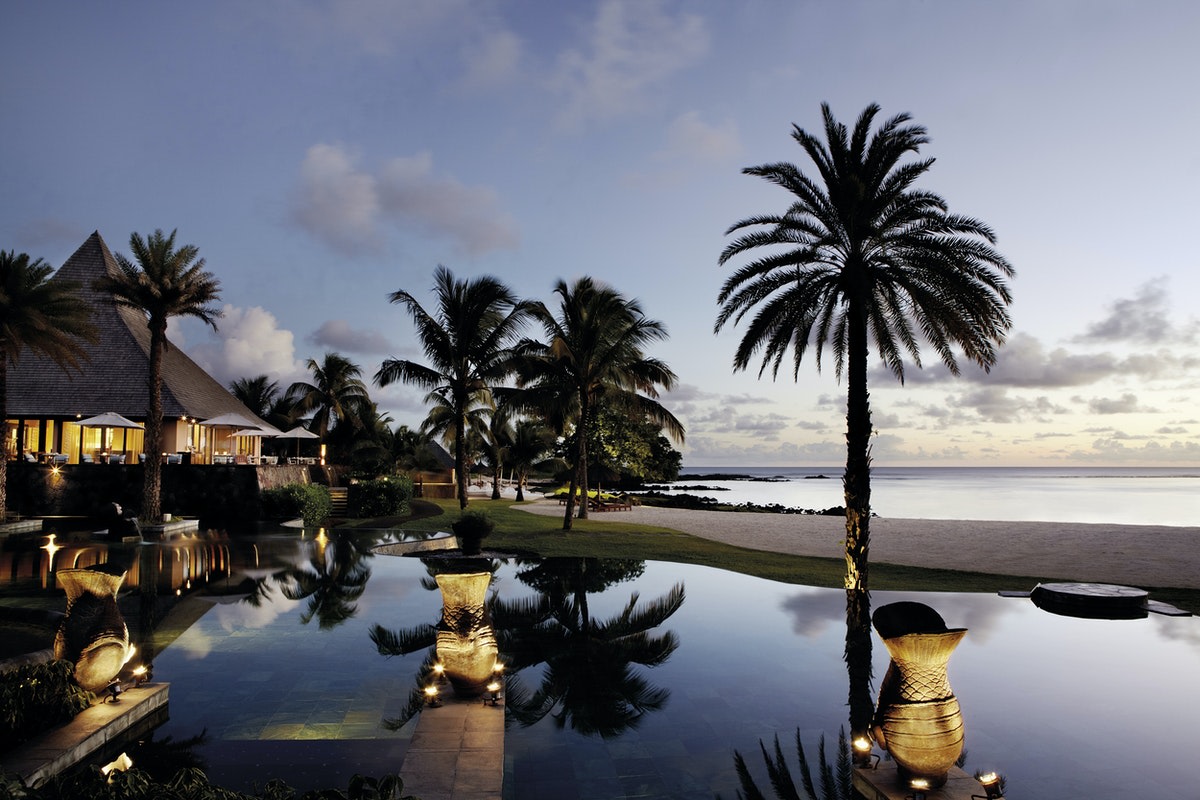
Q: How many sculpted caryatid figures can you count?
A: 0